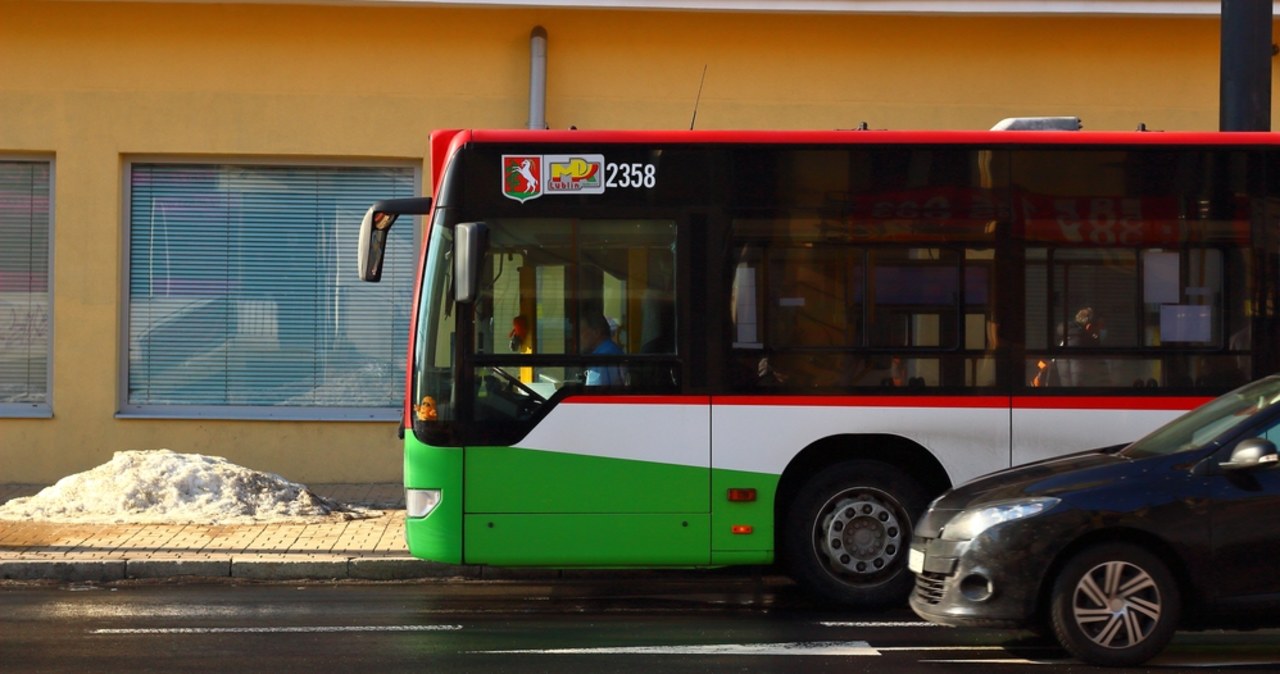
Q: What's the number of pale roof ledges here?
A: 1